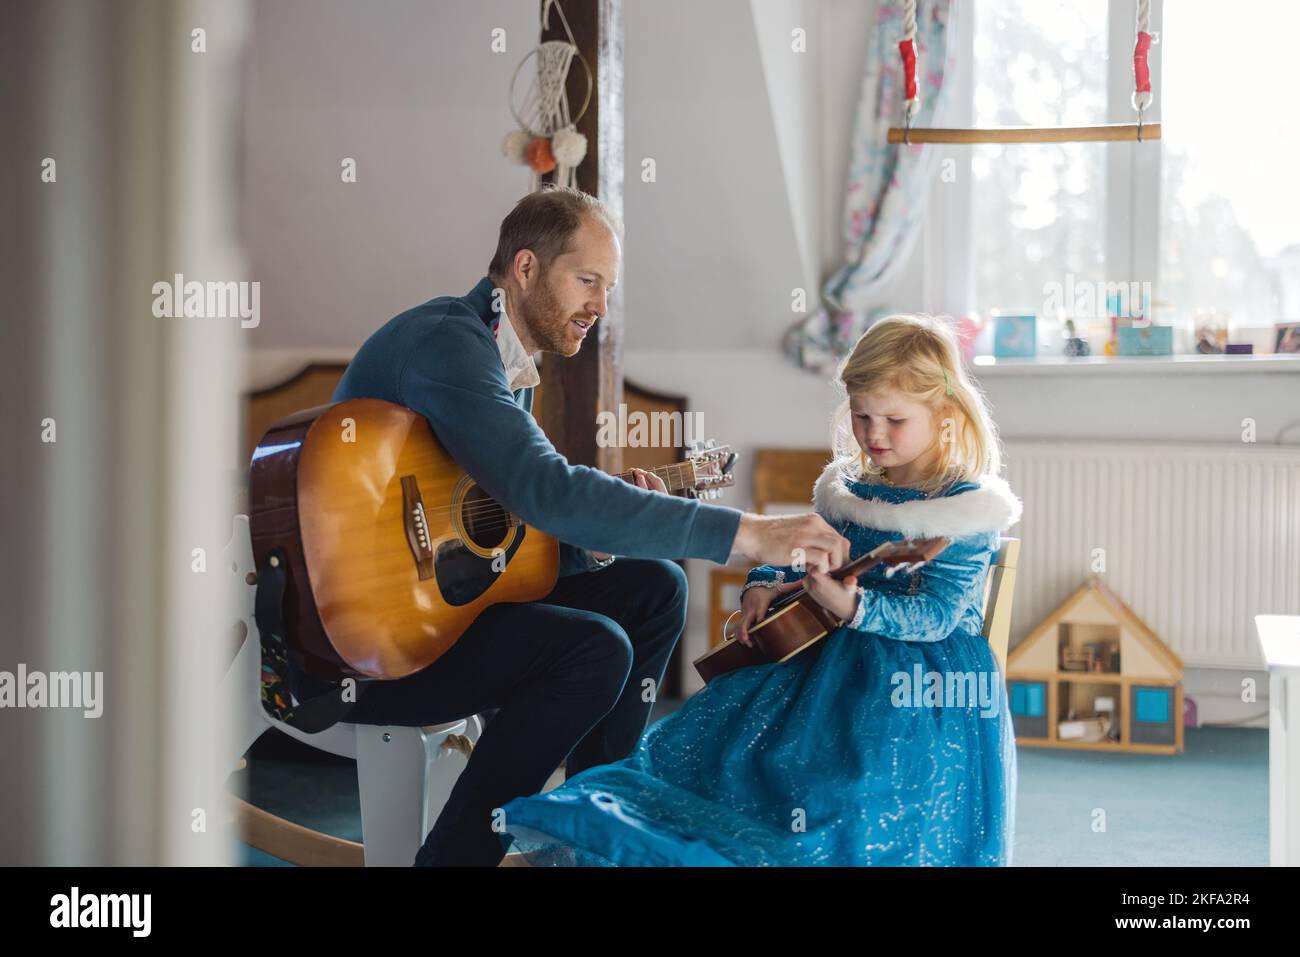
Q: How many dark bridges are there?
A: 1